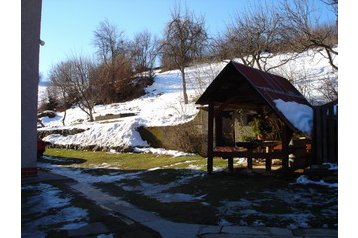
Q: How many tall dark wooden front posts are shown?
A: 2